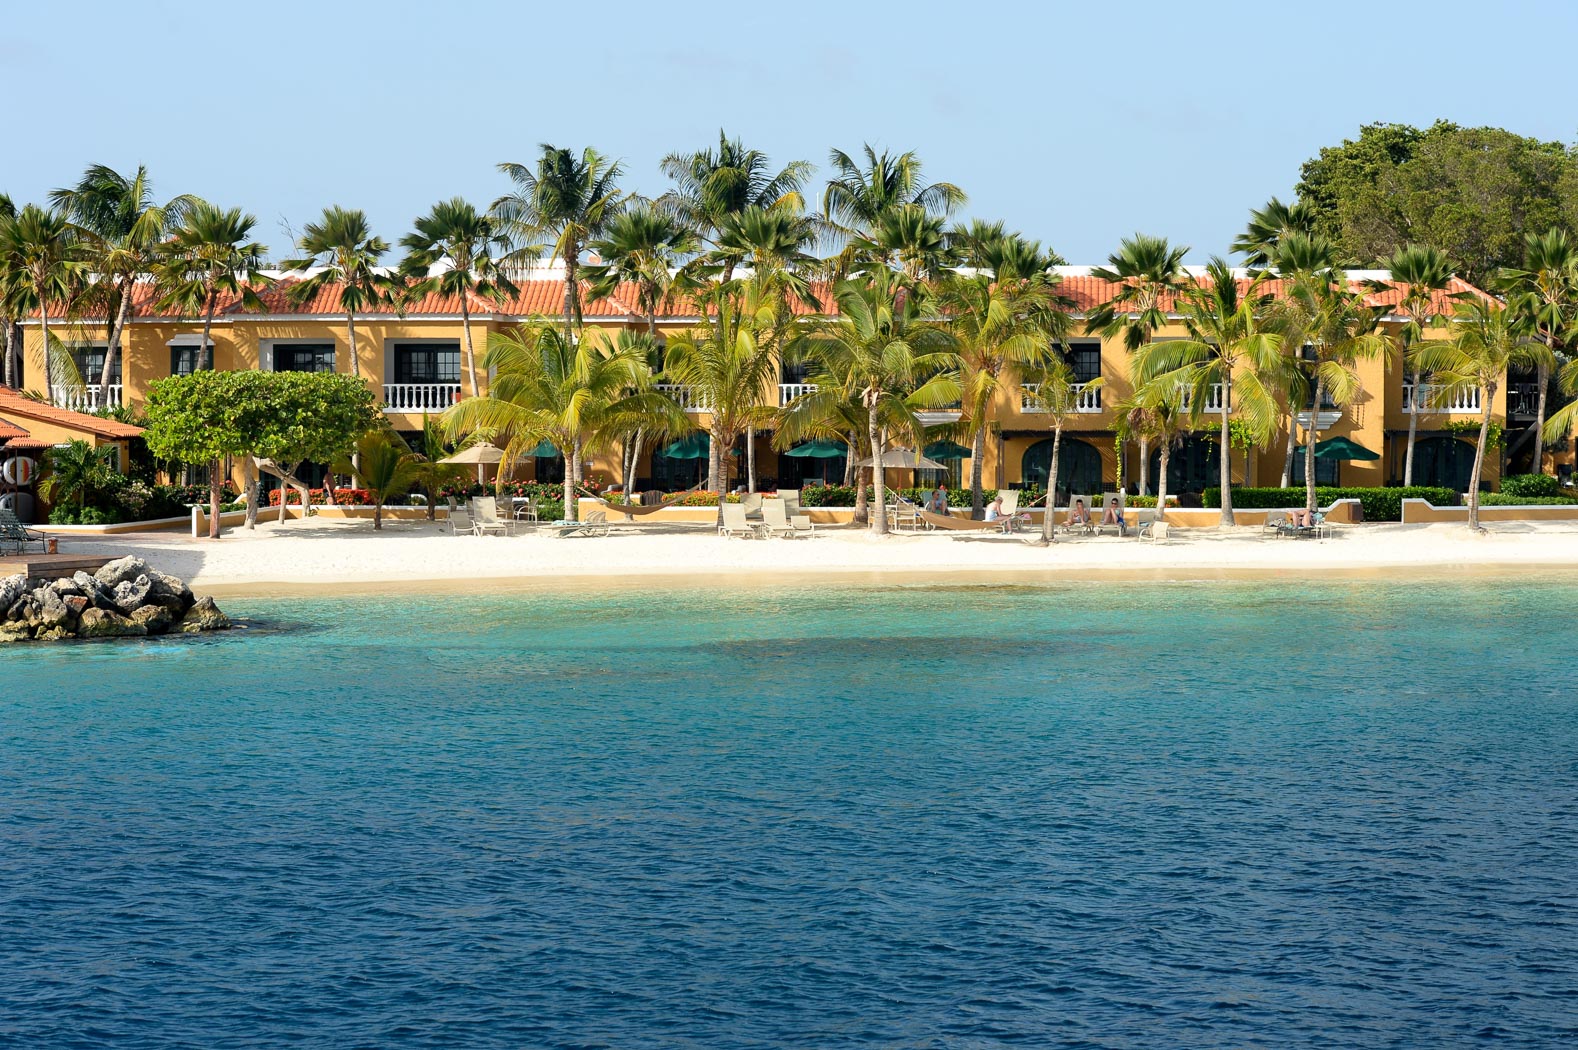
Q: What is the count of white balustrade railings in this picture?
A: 7